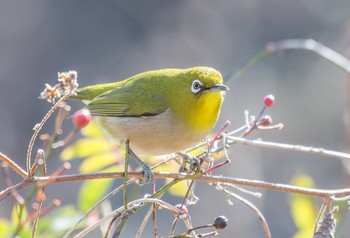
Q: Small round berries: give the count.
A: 5